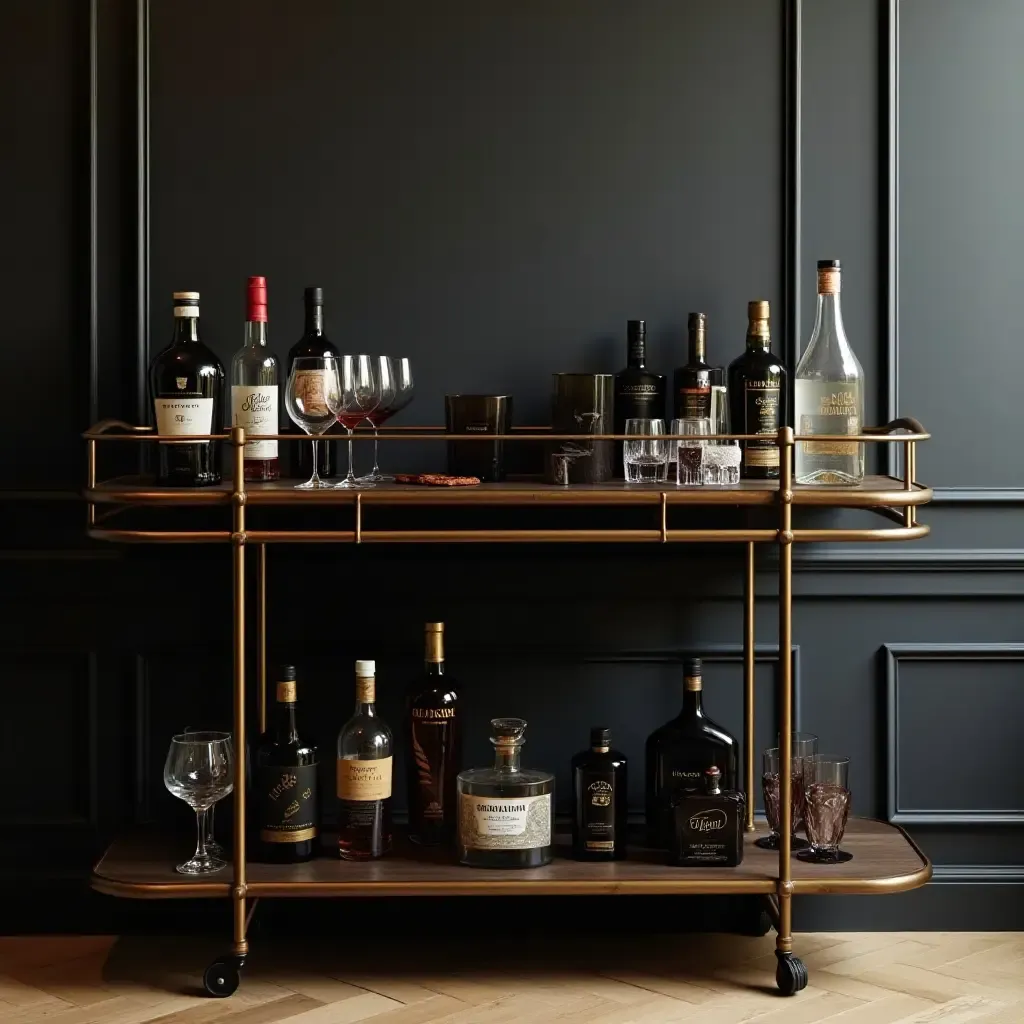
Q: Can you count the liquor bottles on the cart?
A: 14